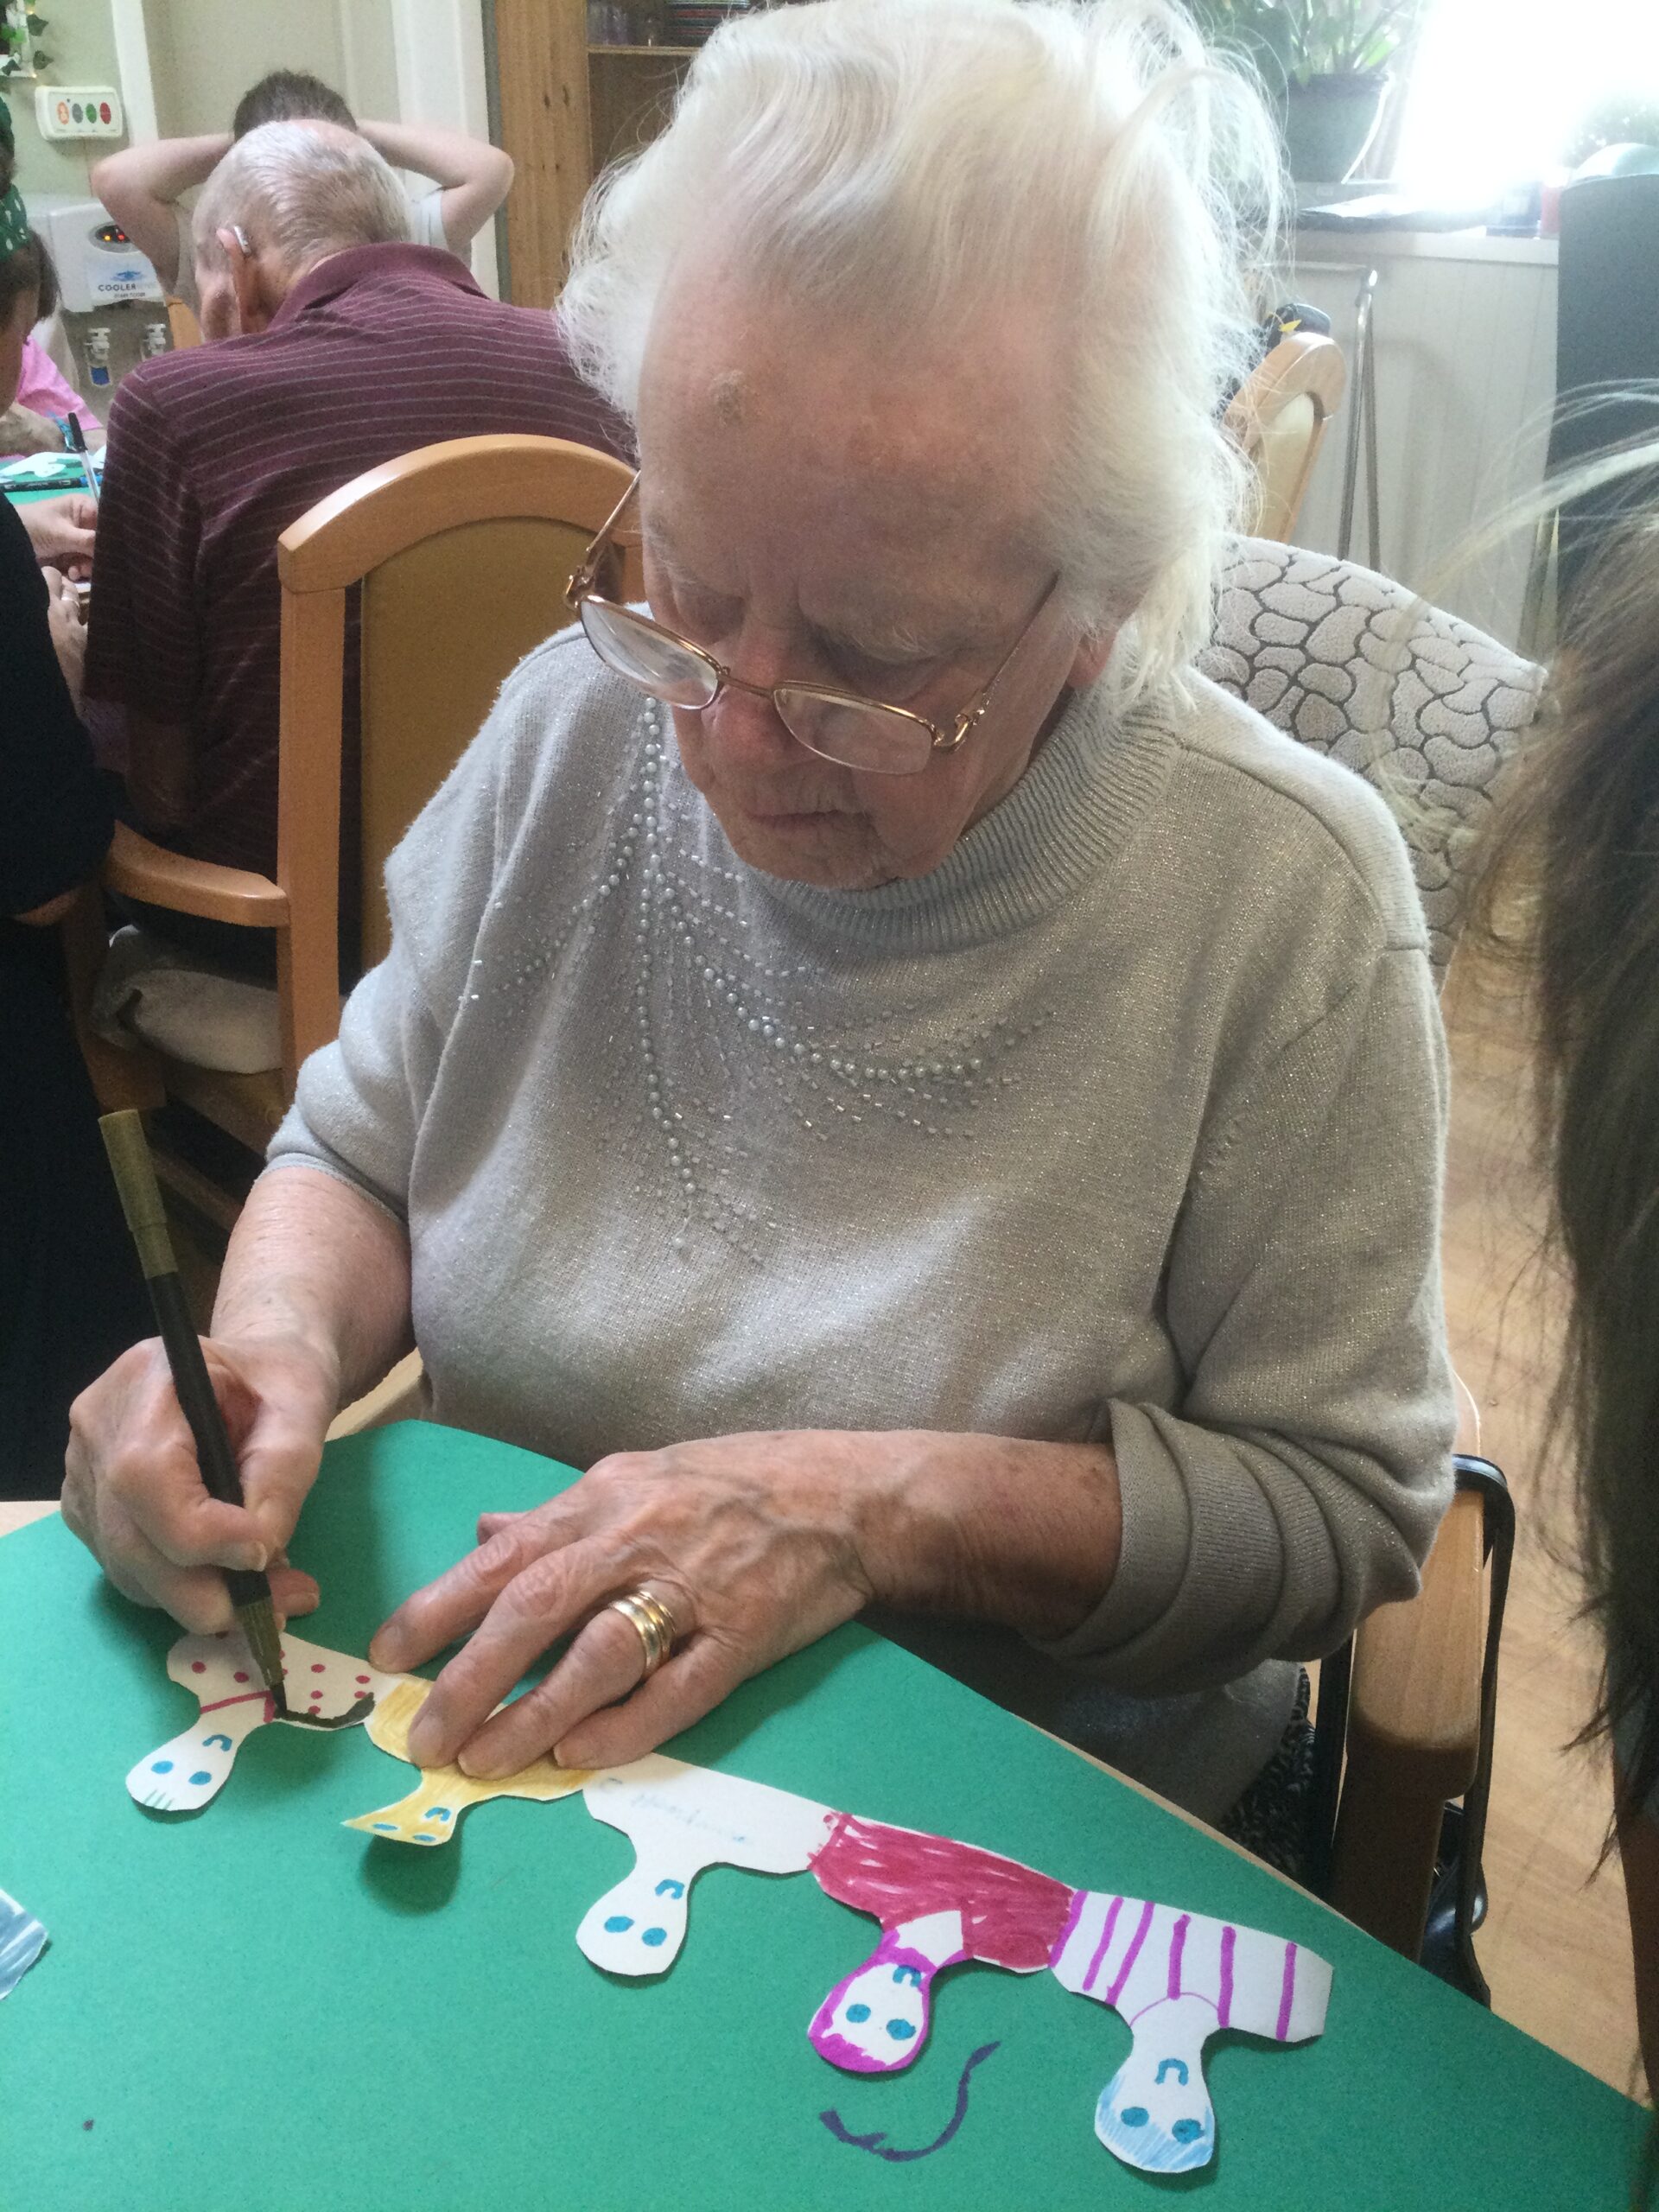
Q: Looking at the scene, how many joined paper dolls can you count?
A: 5